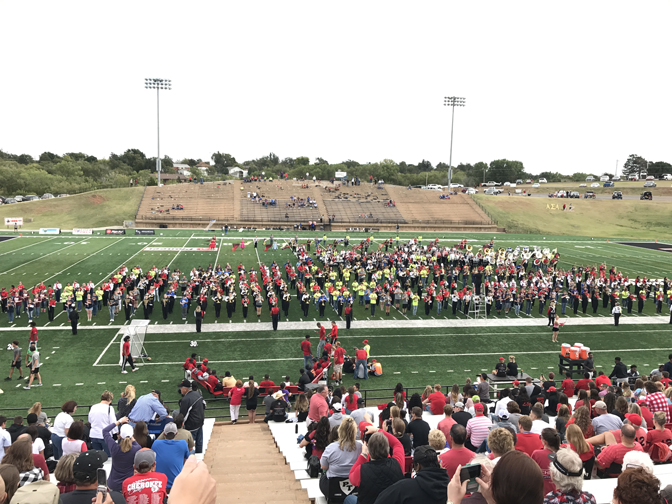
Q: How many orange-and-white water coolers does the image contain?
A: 4